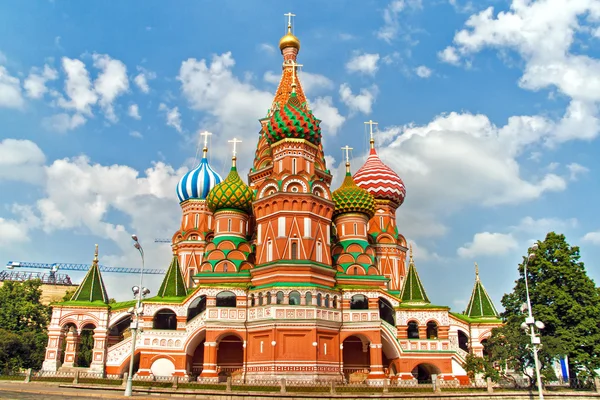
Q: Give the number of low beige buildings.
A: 1